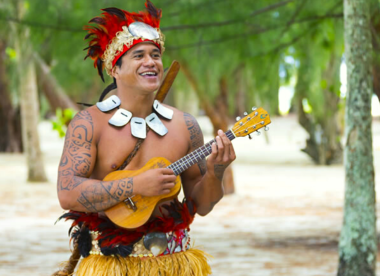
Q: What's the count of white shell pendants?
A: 5